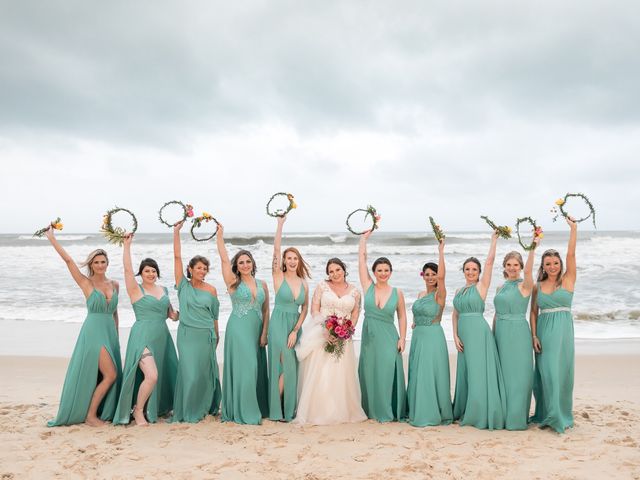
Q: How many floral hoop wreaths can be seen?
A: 10